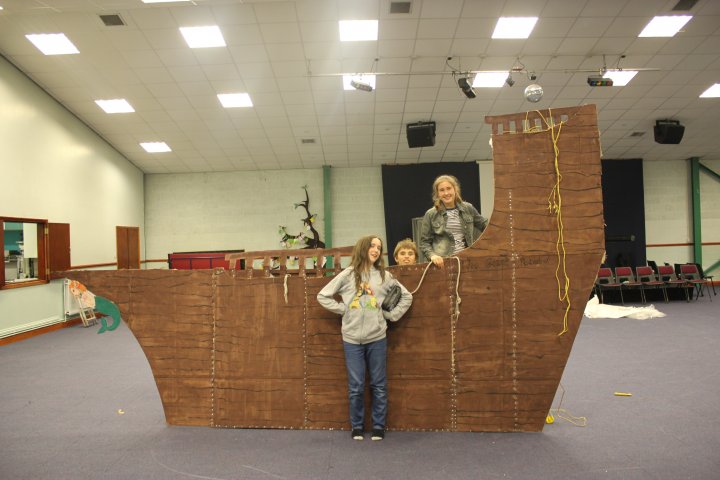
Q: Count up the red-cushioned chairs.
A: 5